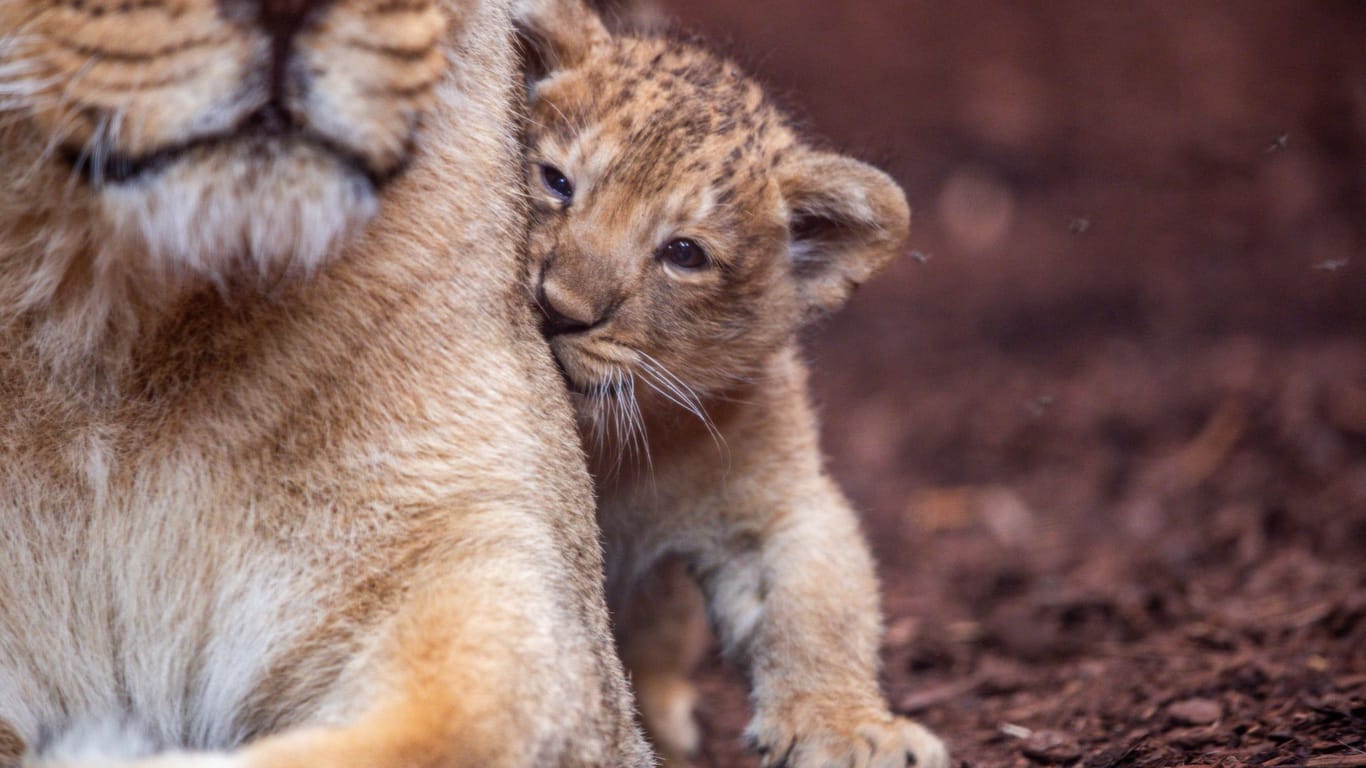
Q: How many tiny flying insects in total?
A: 5